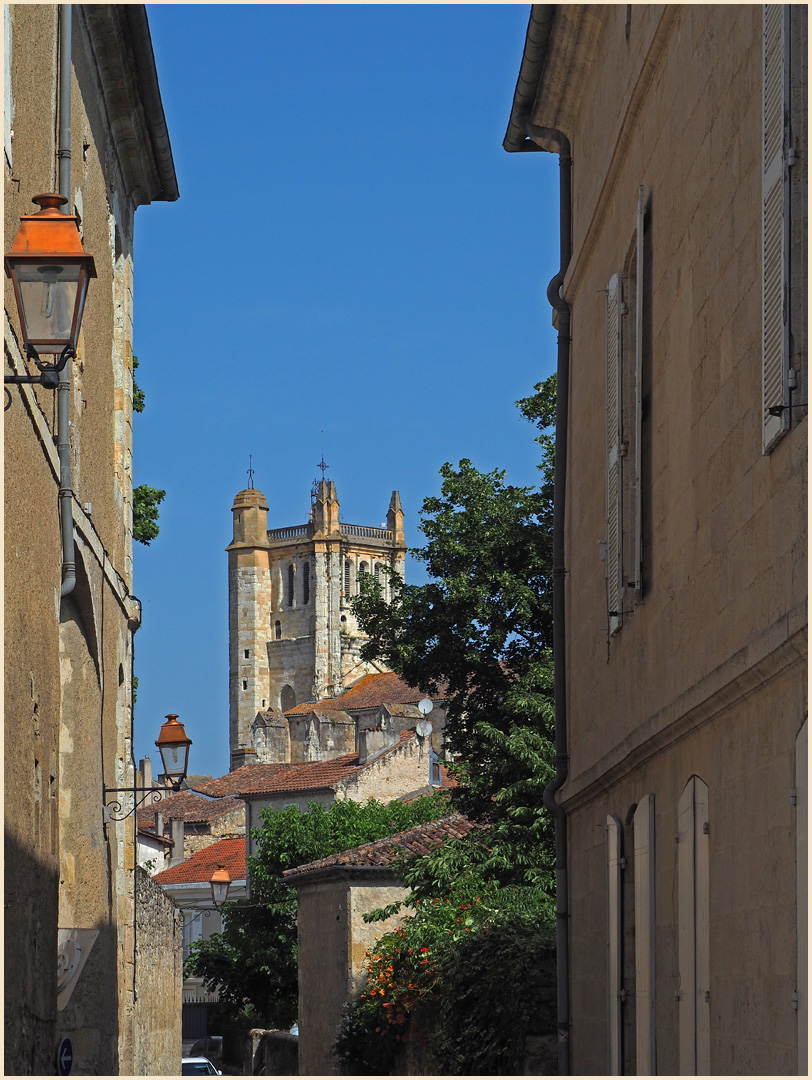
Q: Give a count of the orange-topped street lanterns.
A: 3